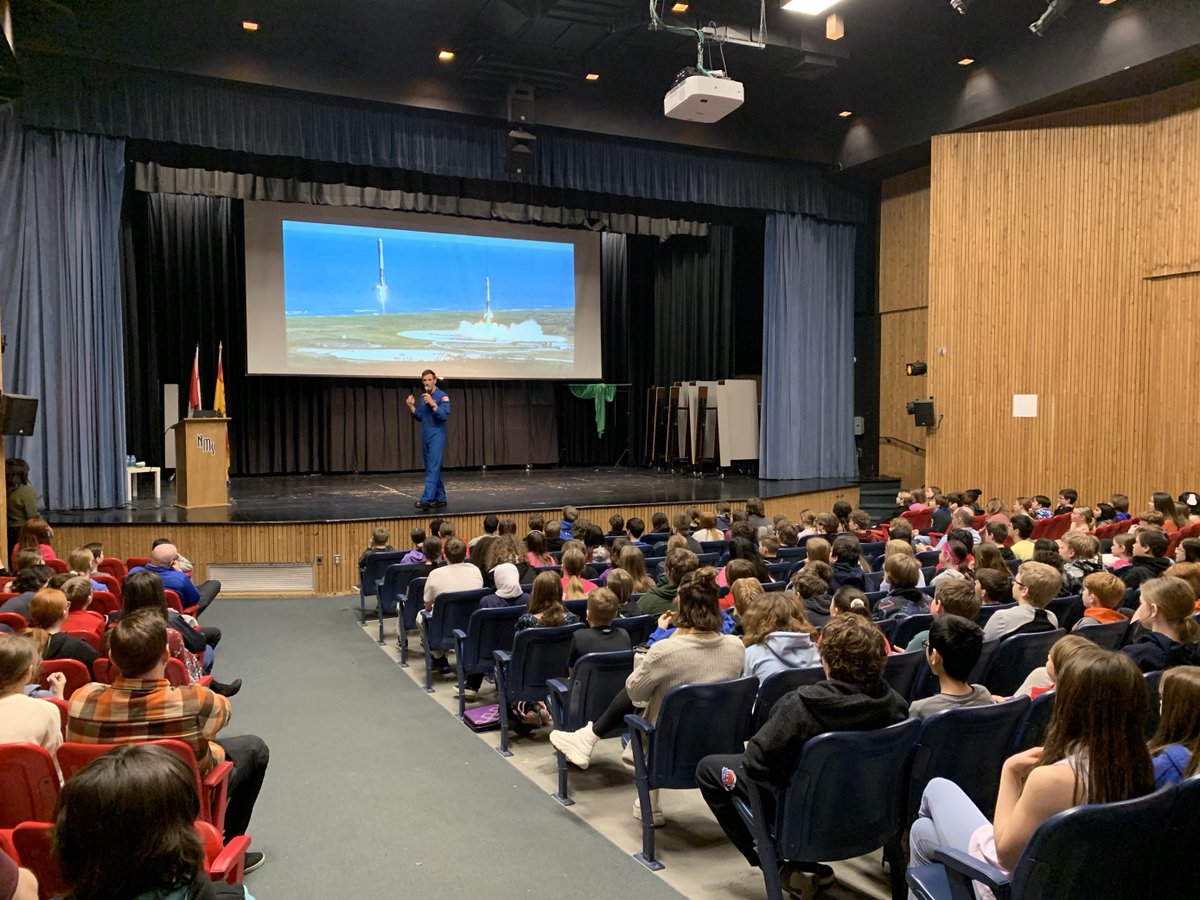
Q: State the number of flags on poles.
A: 2